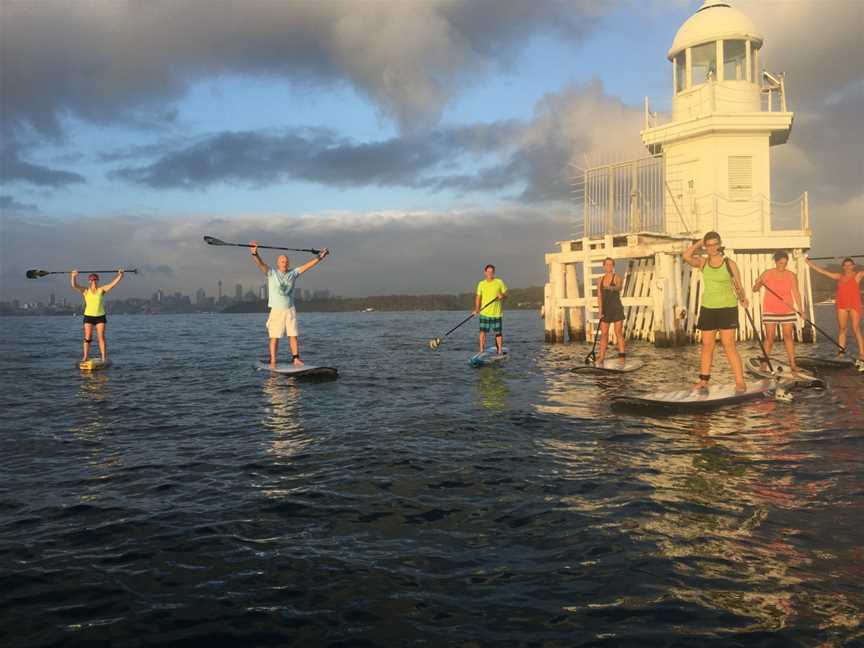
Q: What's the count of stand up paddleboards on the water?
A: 7